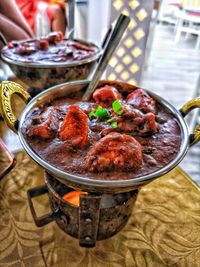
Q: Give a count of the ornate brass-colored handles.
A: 2